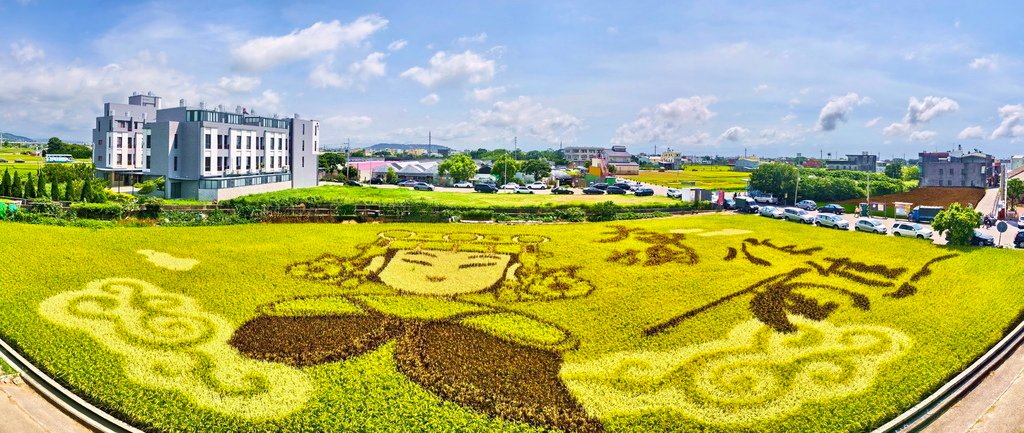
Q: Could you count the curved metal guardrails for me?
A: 2